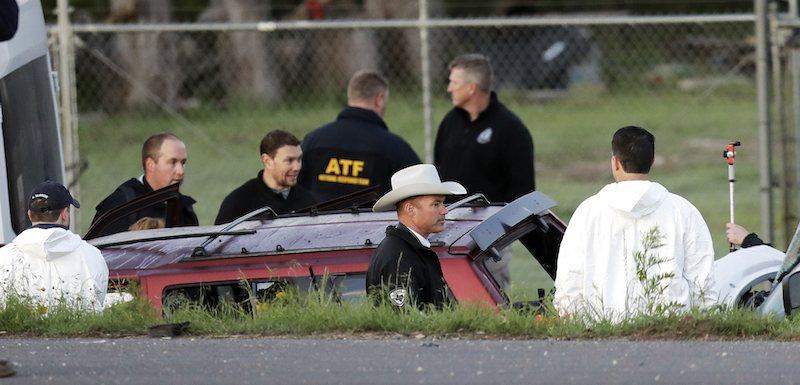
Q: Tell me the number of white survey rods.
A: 1